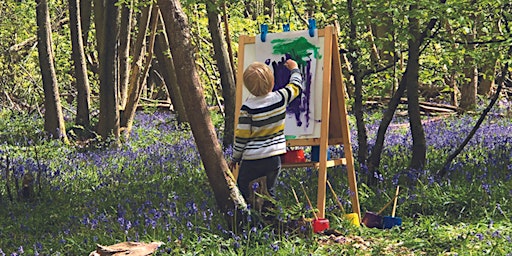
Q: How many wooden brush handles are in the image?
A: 5